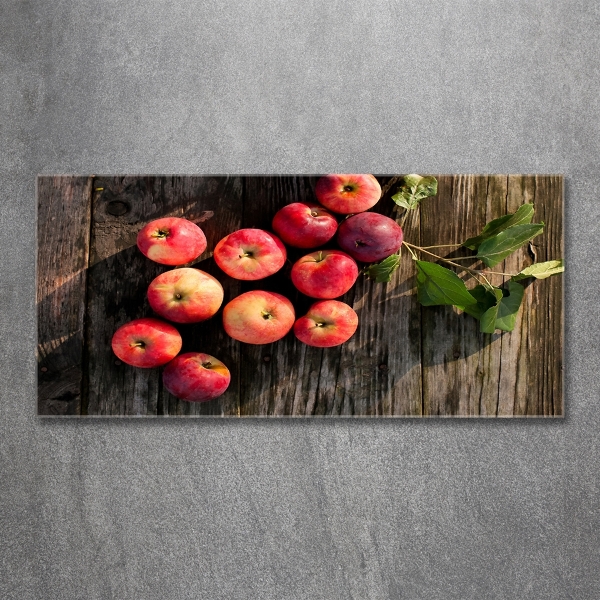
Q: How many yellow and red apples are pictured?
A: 11